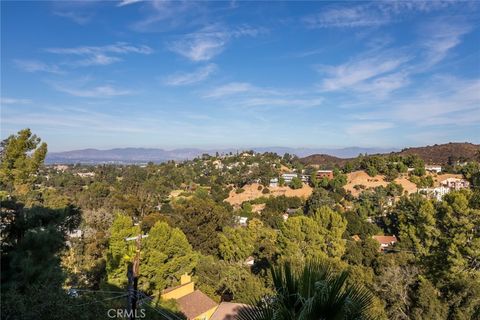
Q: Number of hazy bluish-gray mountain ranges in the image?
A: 1